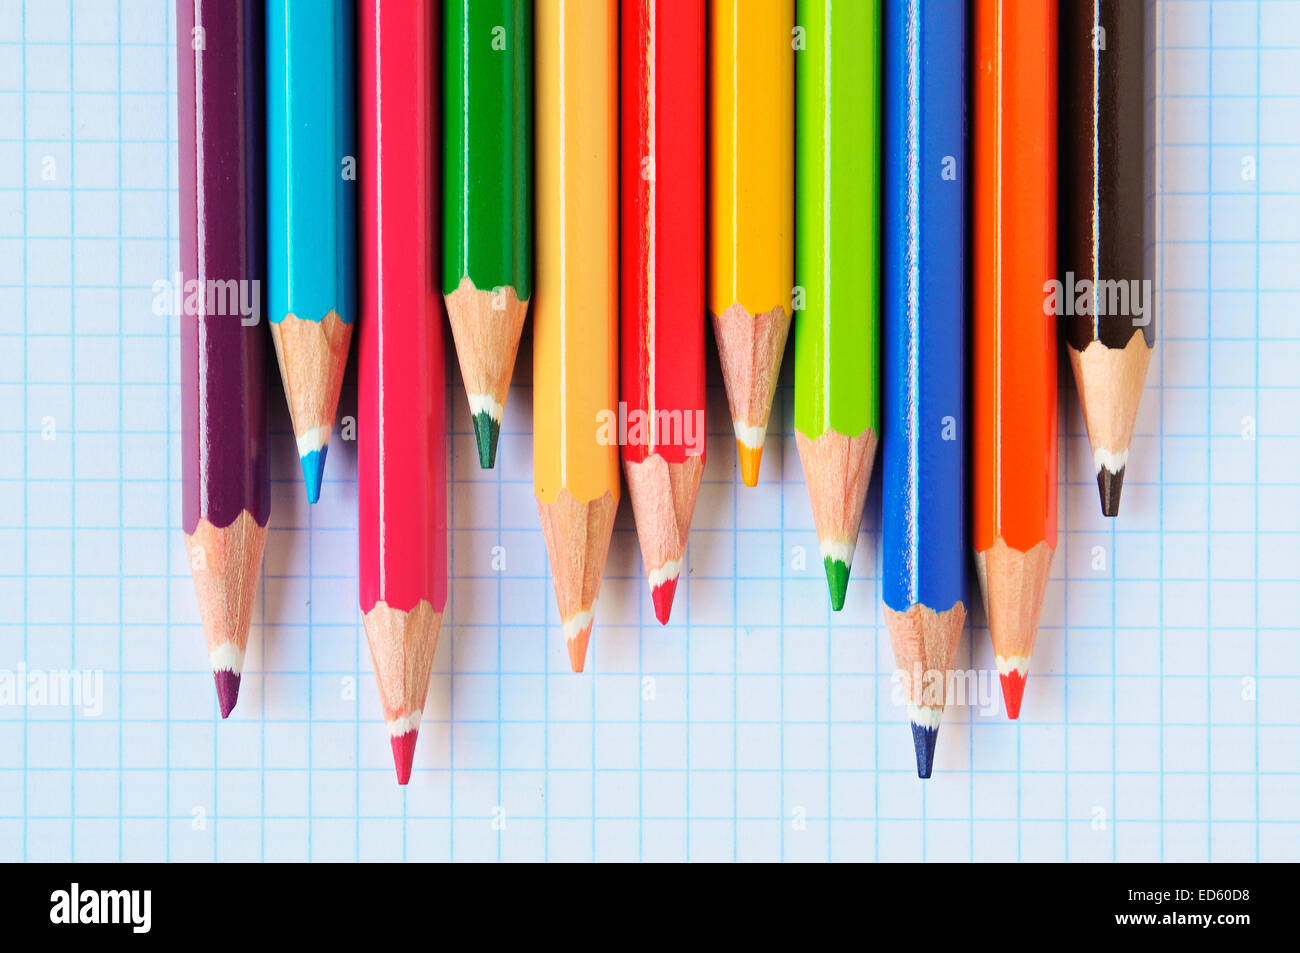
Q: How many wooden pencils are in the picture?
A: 11